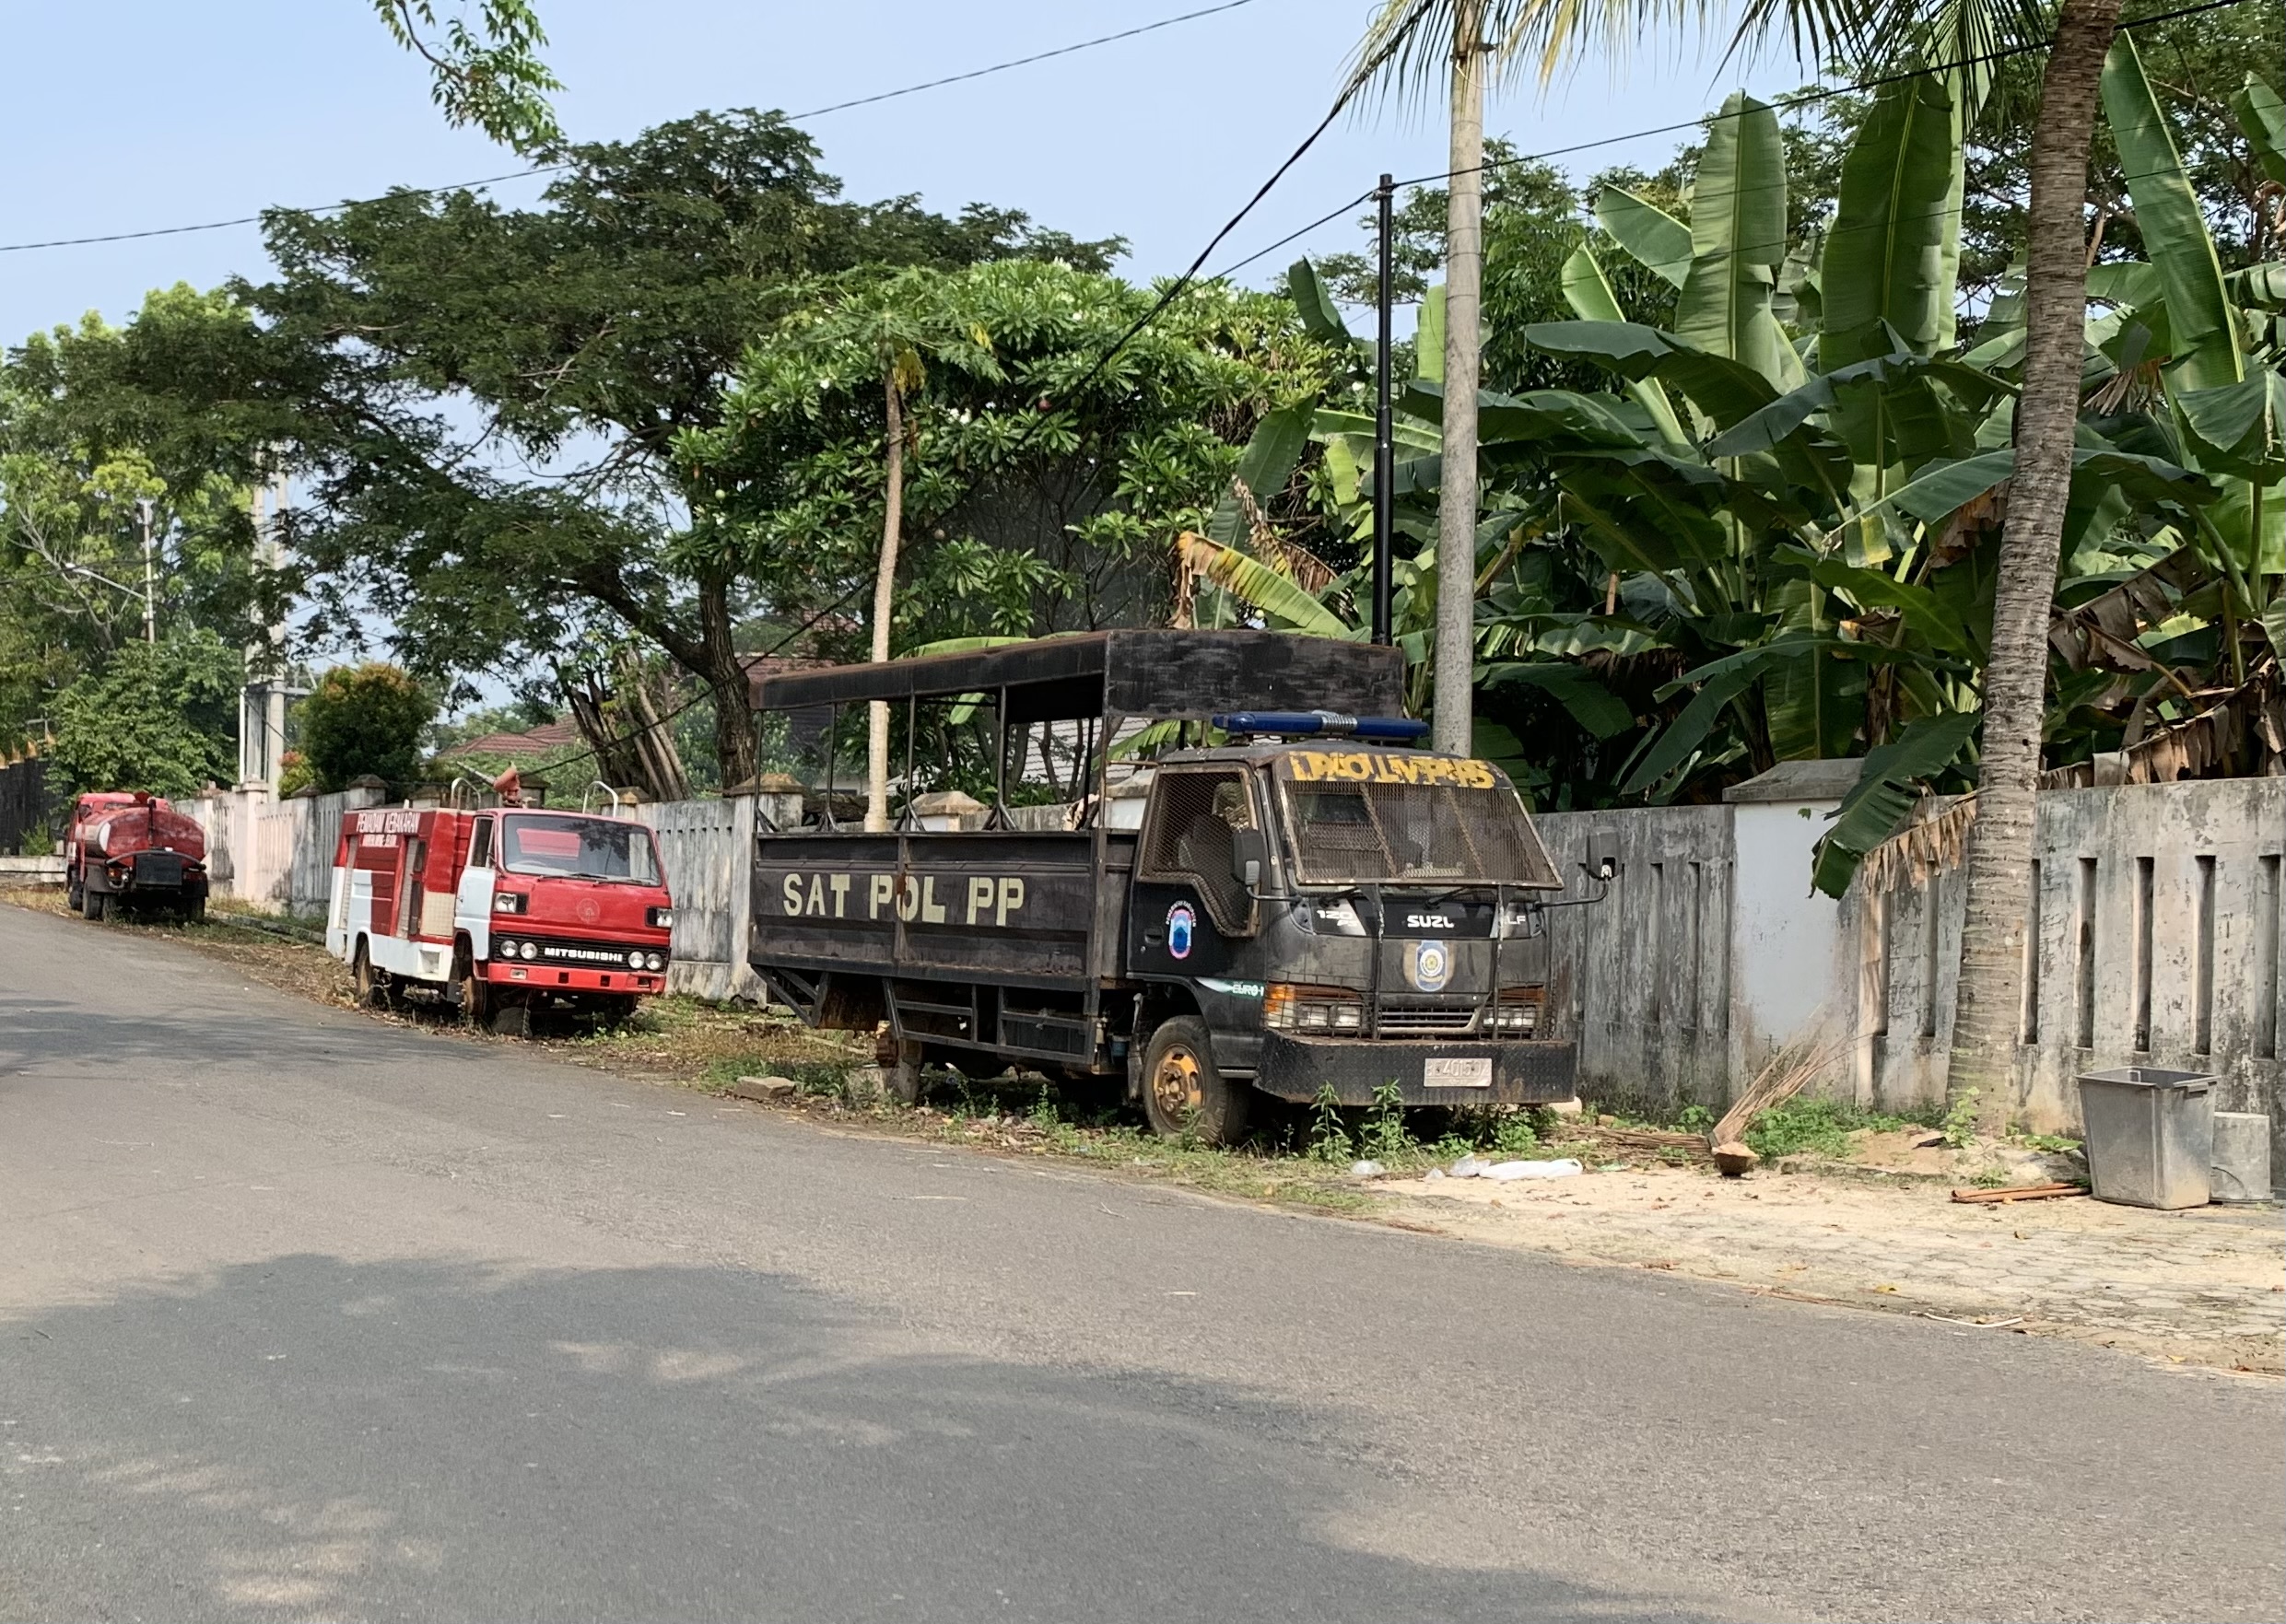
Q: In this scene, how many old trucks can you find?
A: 3